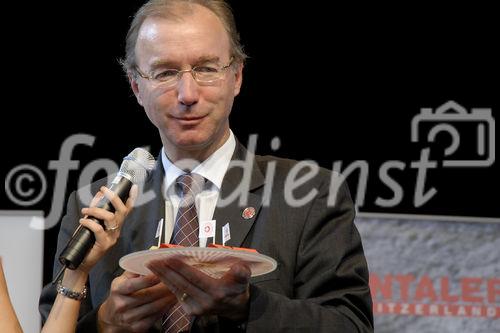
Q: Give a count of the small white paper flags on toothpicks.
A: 3